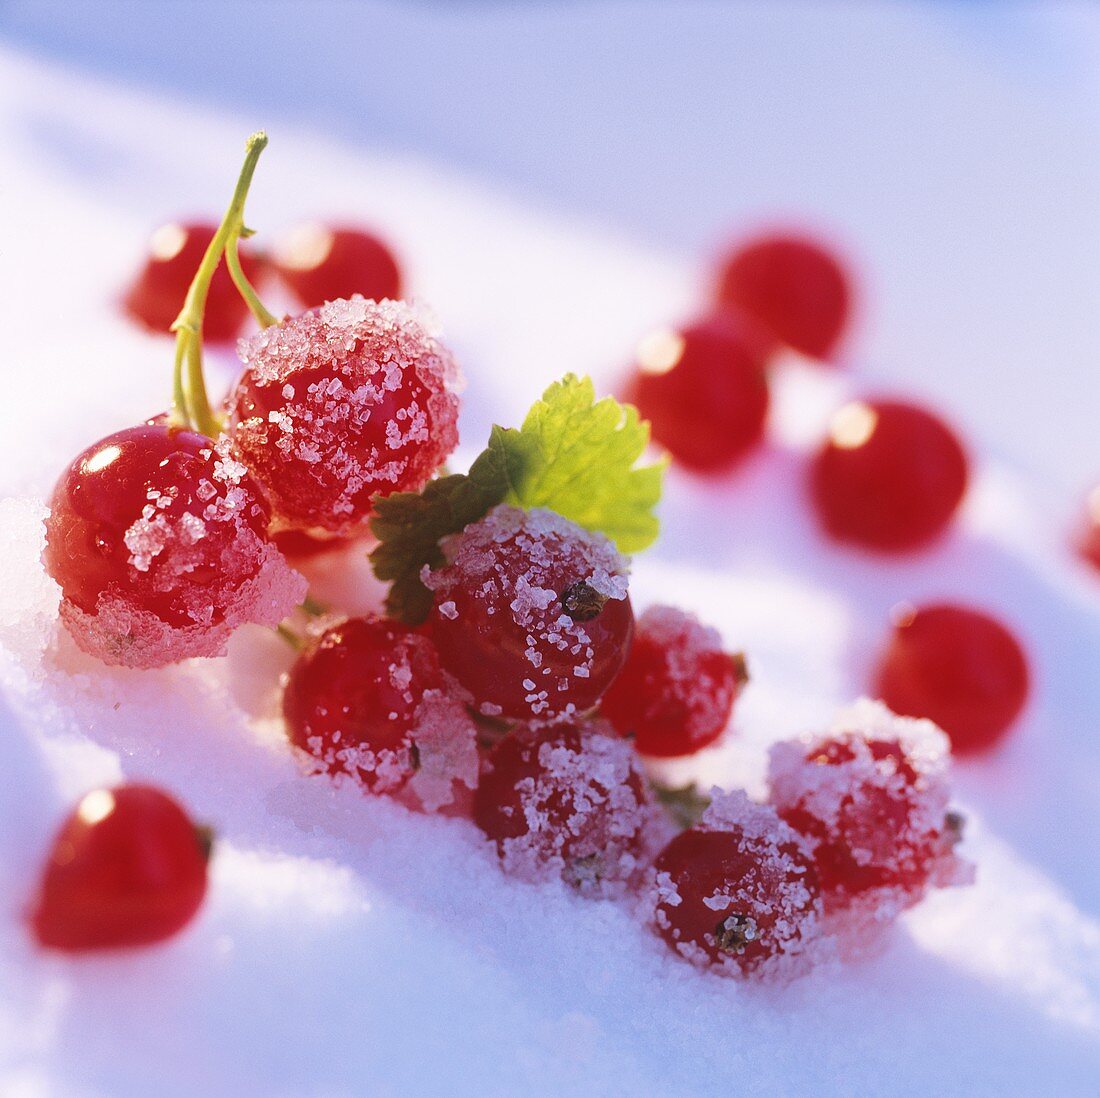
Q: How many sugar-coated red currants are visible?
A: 8